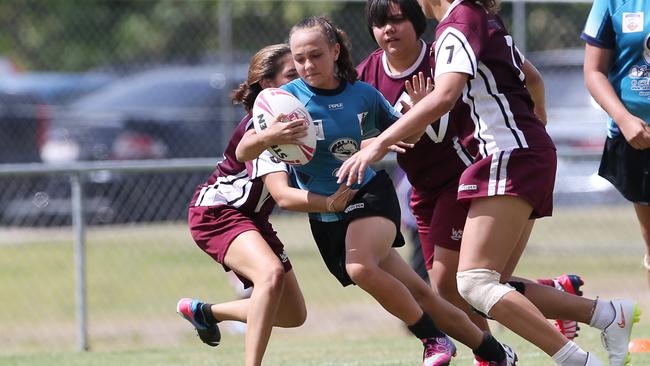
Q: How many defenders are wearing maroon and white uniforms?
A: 3